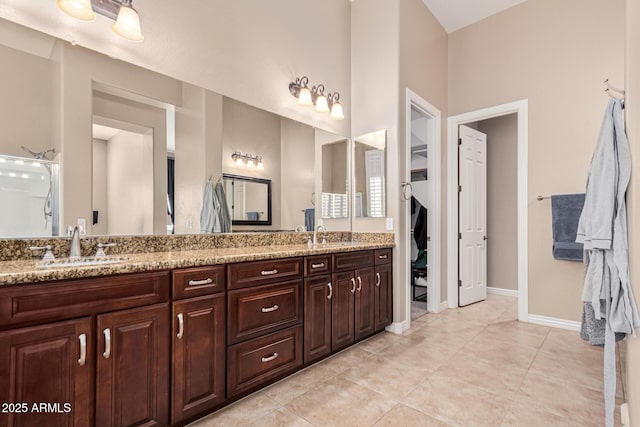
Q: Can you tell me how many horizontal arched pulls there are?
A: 6